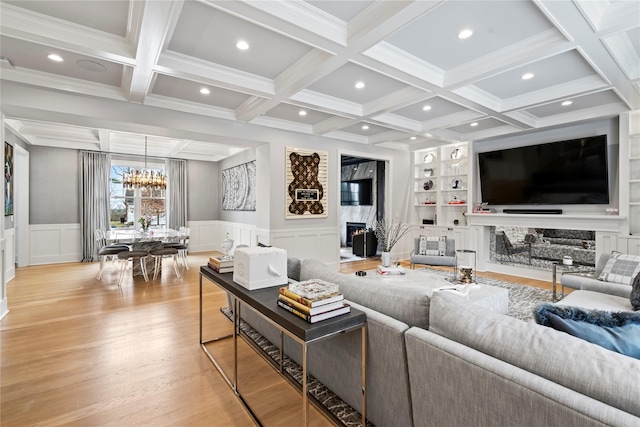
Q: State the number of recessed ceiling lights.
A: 12